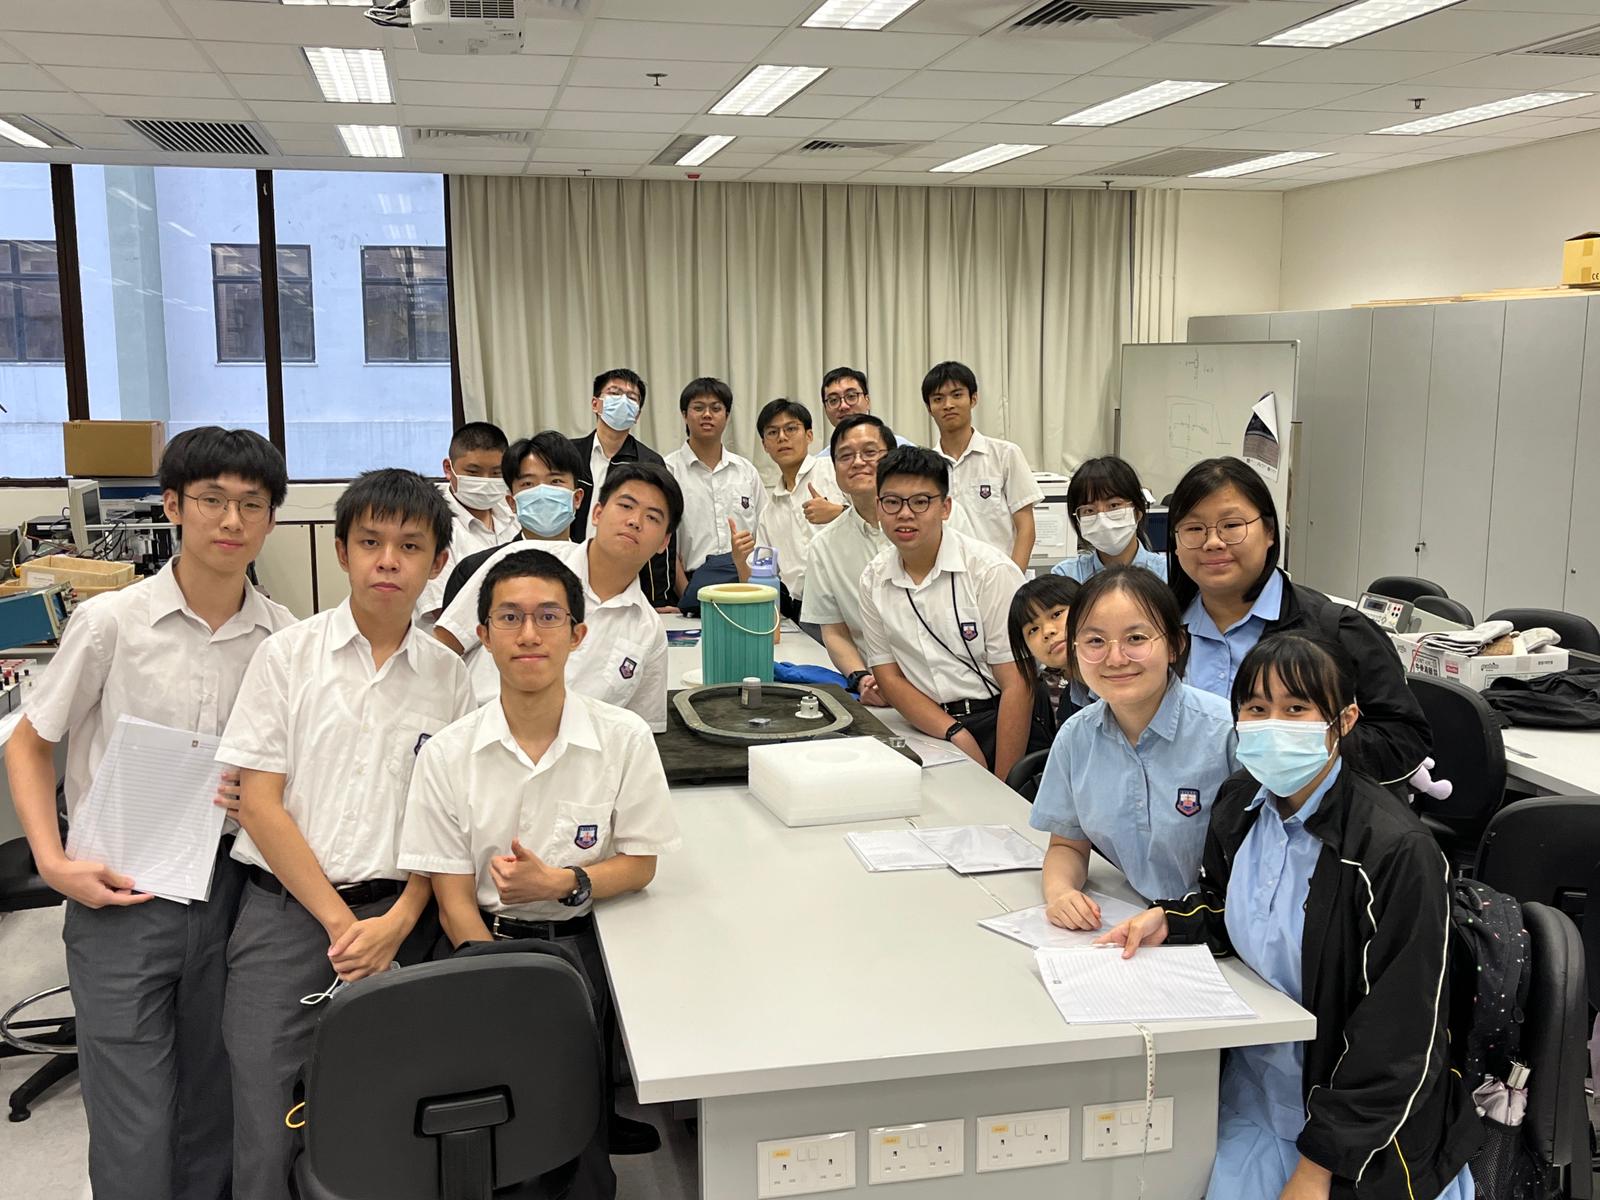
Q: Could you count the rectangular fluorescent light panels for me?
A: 12